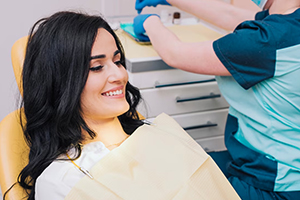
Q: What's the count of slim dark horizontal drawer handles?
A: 3